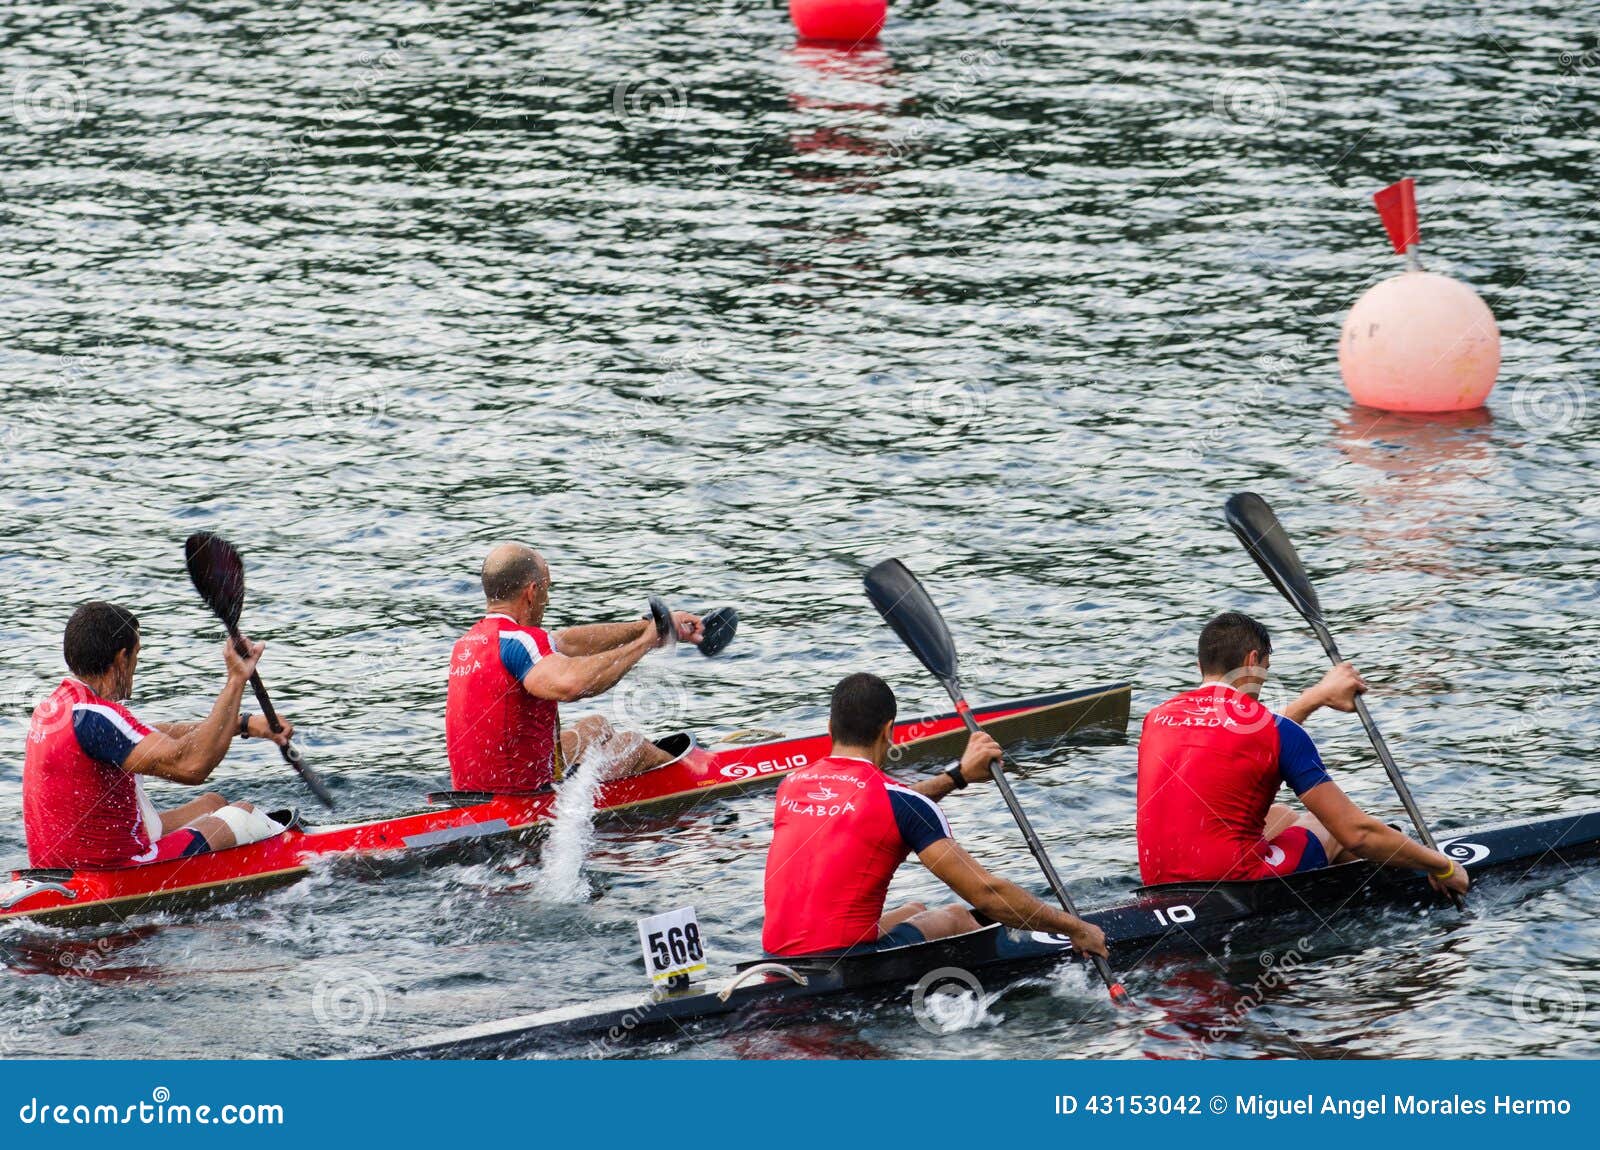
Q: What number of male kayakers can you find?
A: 4